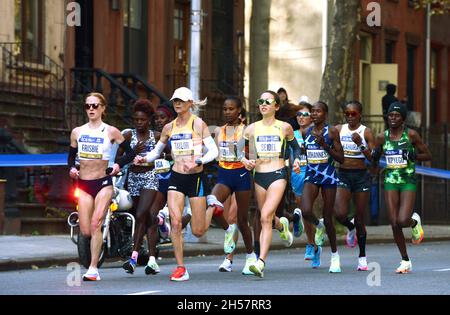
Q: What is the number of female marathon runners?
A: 10